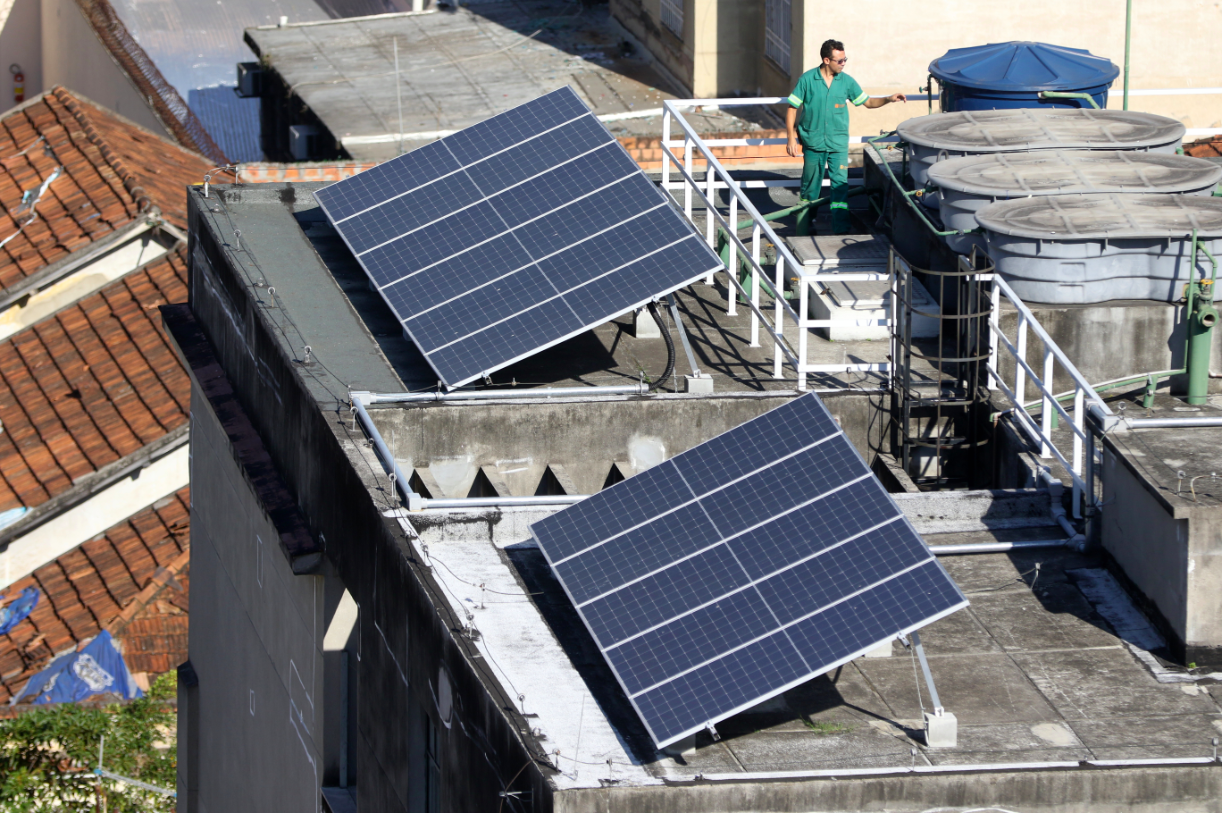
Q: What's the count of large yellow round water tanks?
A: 0